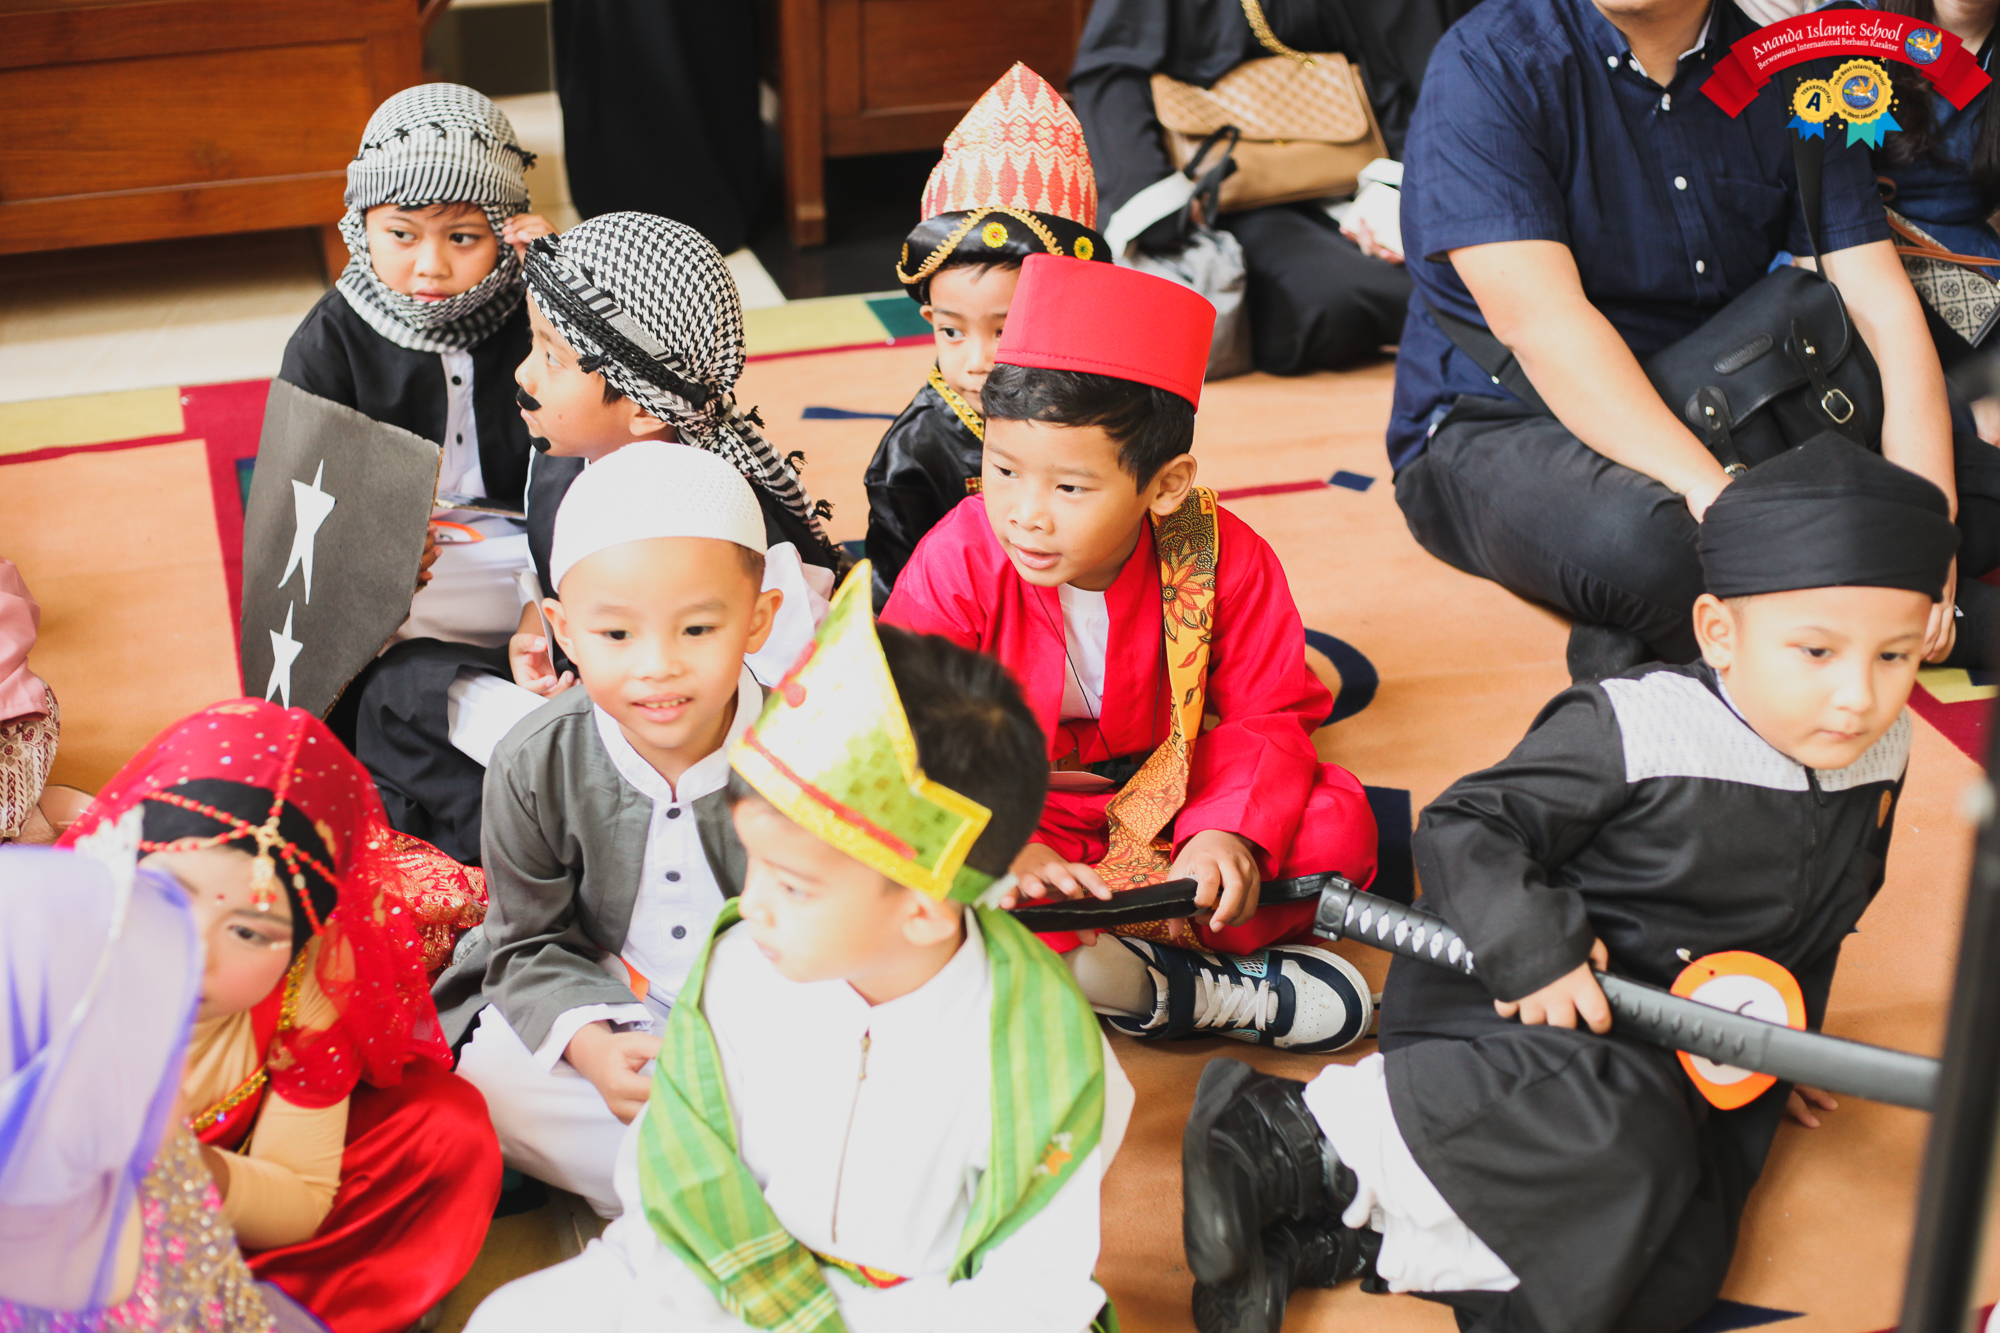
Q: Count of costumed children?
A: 9